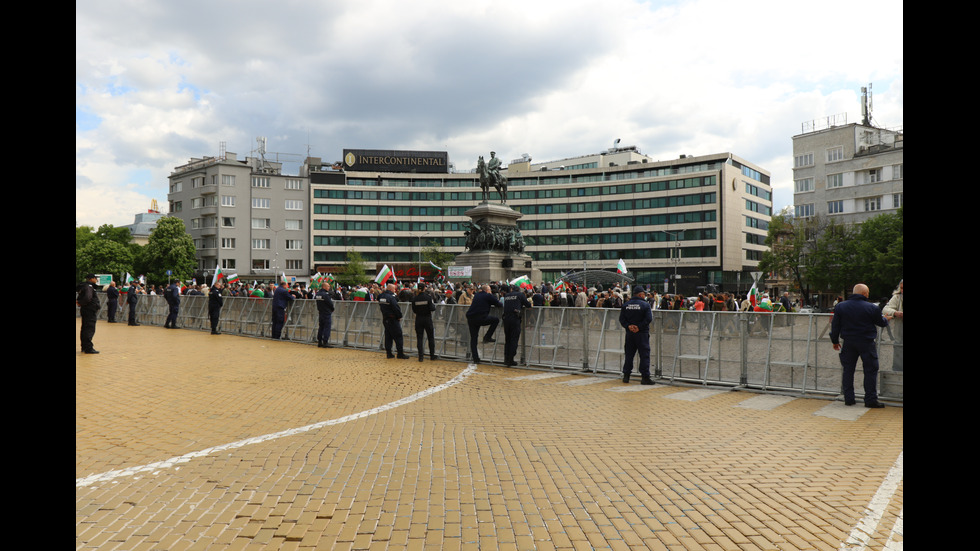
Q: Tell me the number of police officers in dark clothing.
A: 13